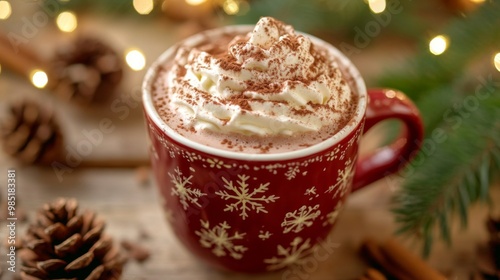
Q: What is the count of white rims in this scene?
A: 1